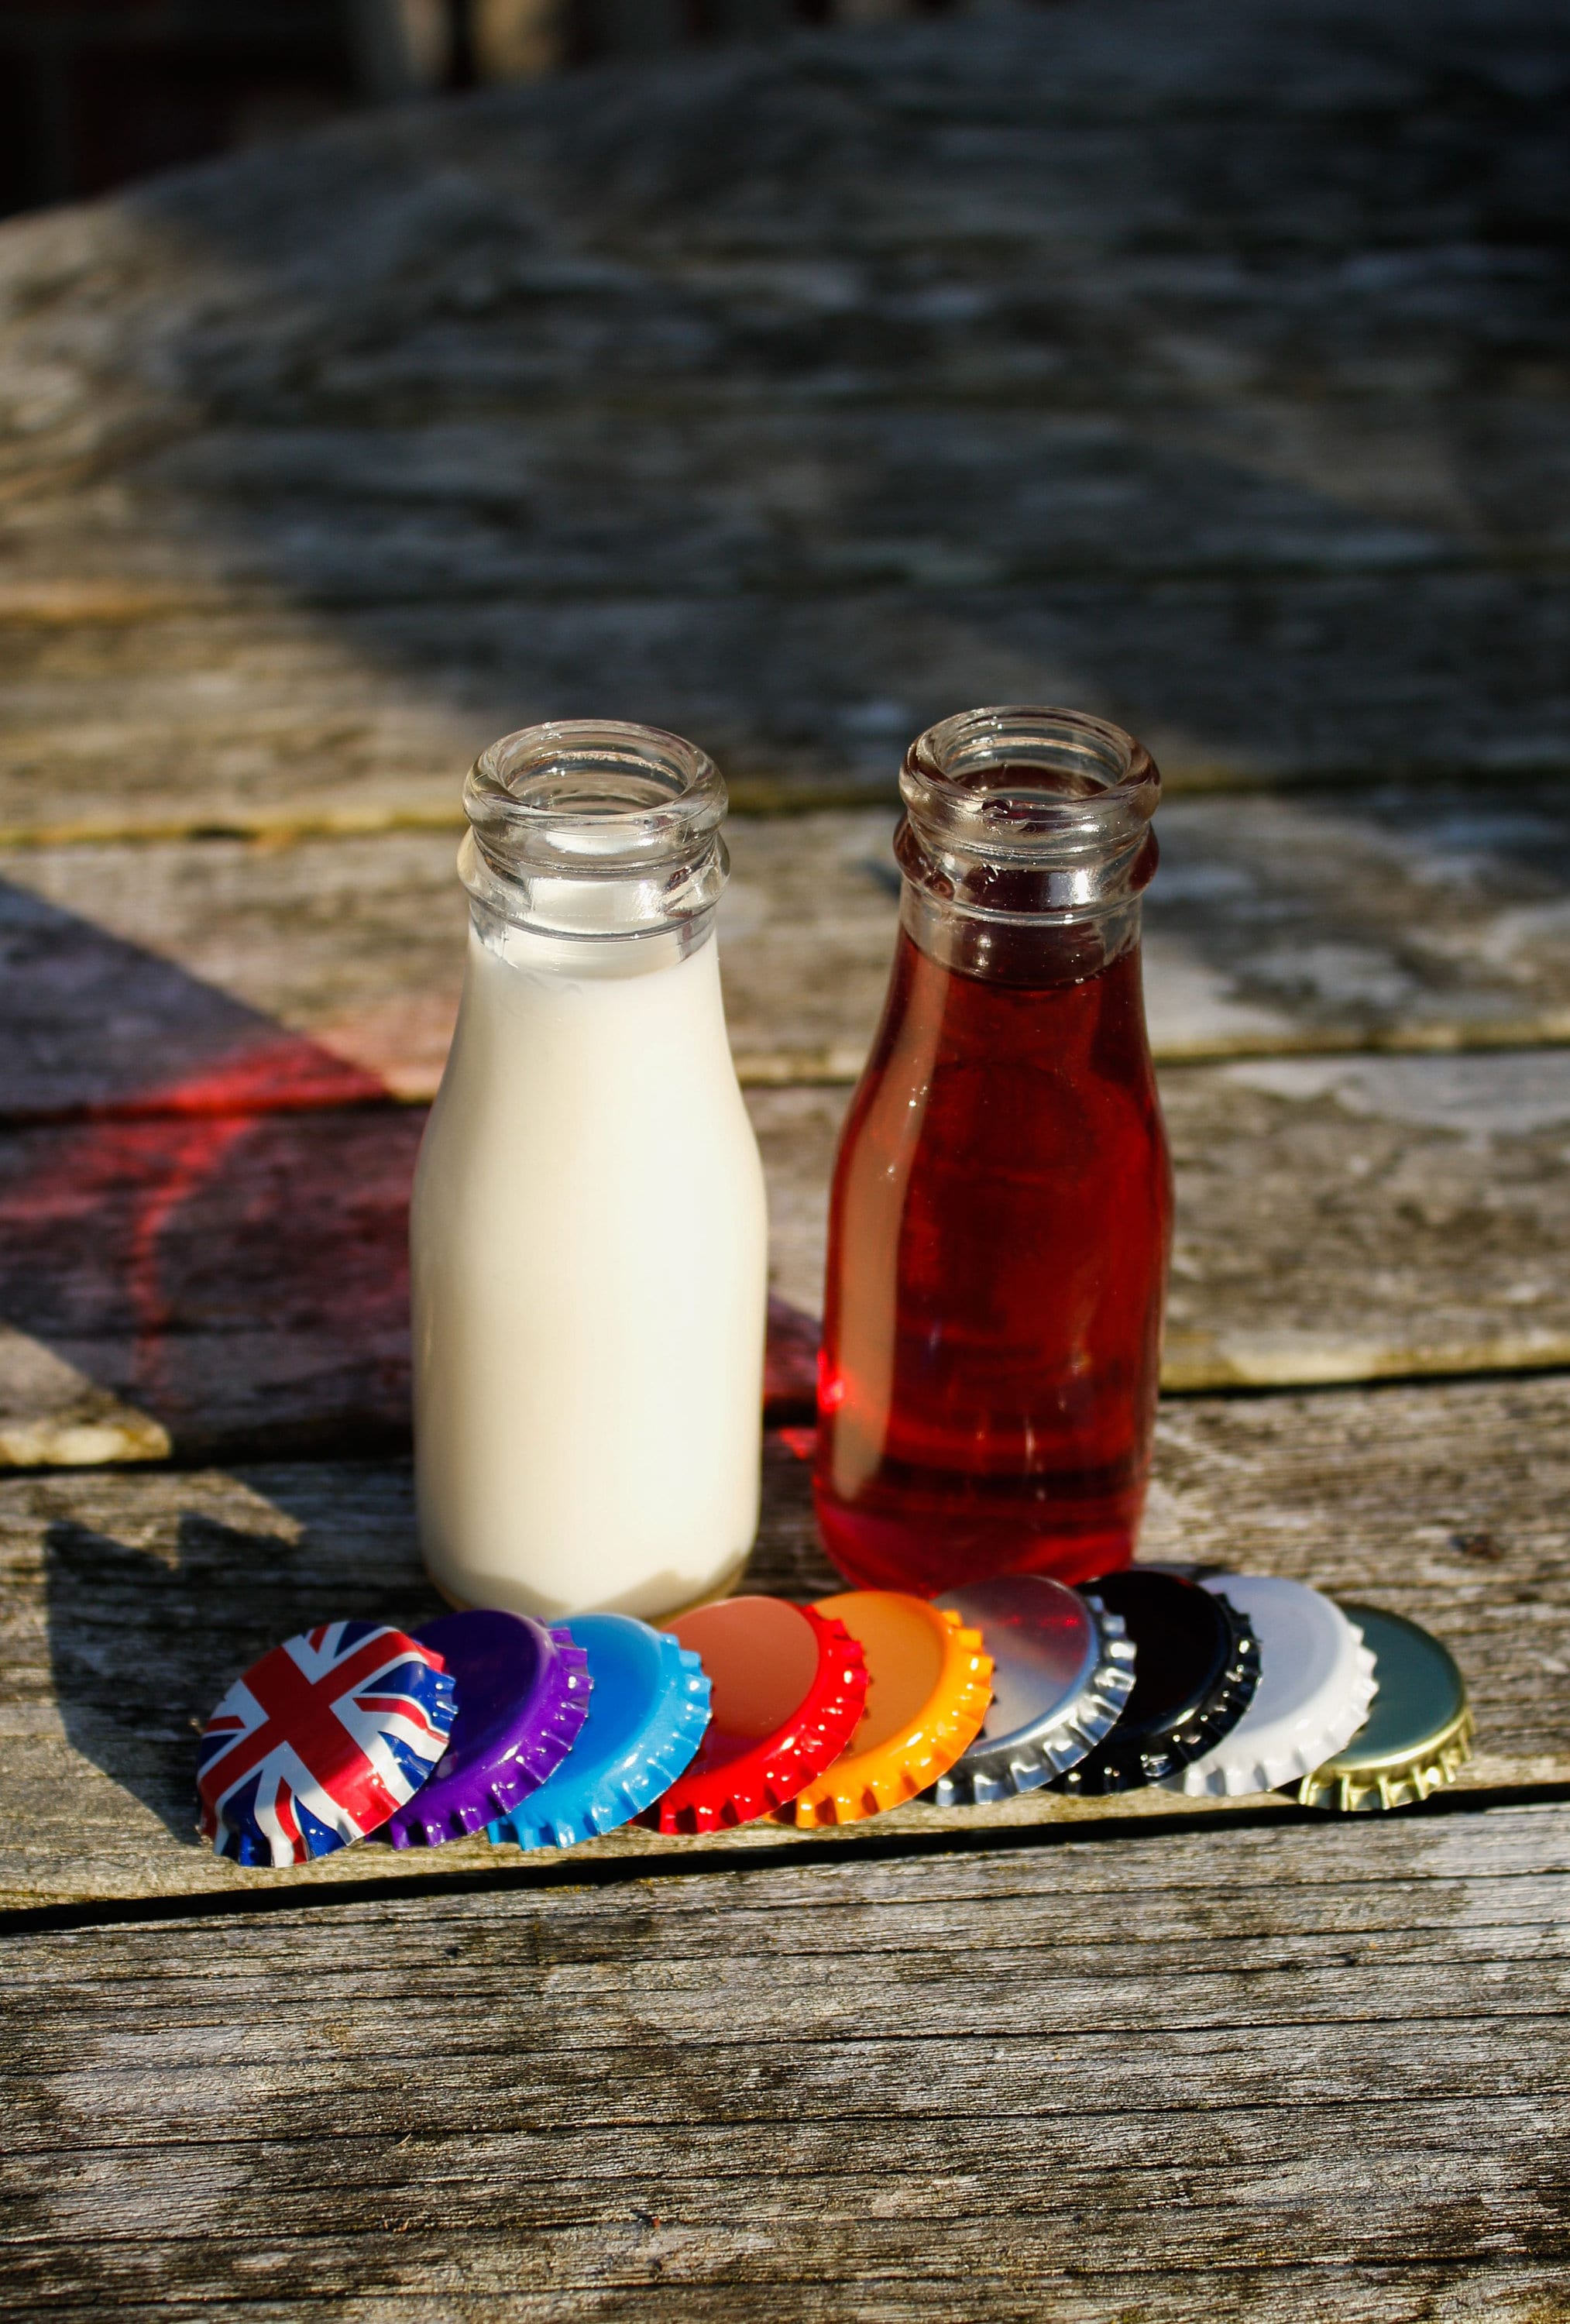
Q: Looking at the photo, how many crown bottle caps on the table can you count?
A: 9